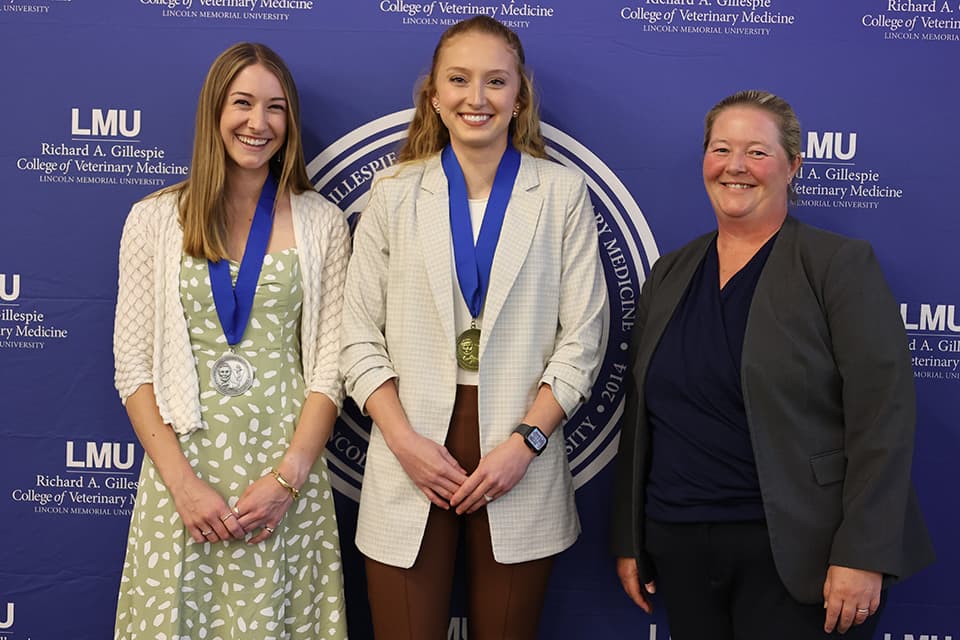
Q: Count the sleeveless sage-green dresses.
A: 1